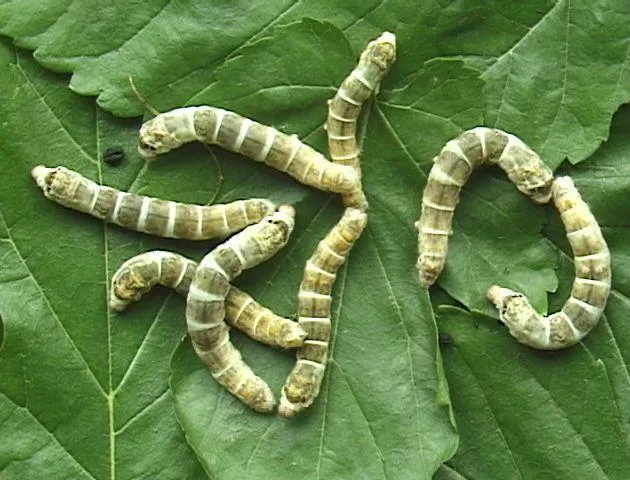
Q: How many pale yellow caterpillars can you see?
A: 8